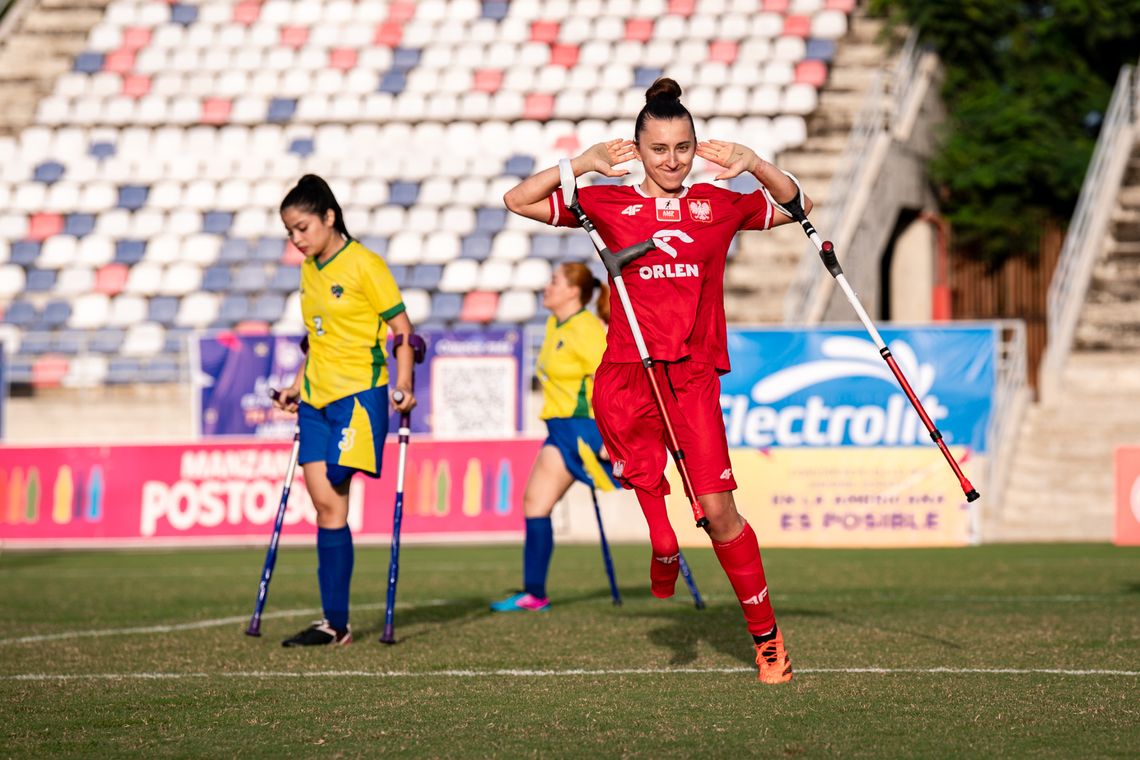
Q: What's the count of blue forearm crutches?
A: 4